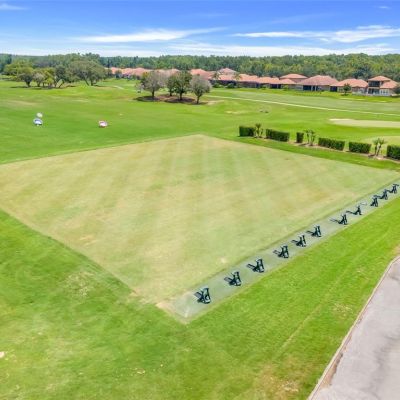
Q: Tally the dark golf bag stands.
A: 11